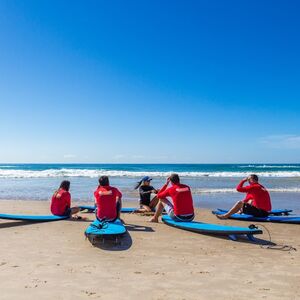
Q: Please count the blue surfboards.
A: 6